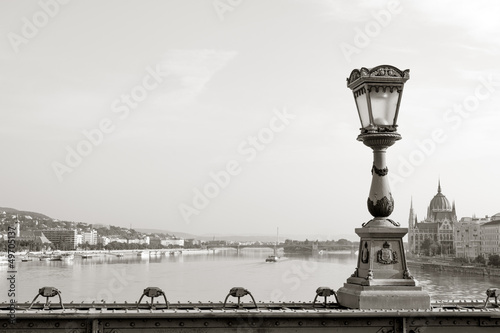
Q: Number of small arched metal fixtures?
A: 5